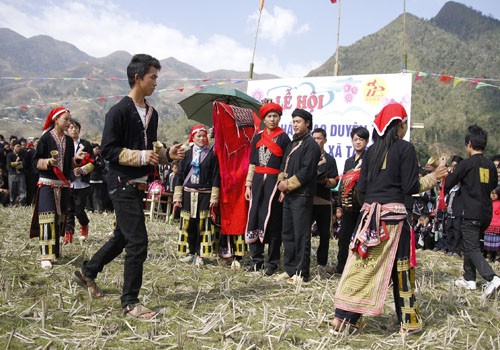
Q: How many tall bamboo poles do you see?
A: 3